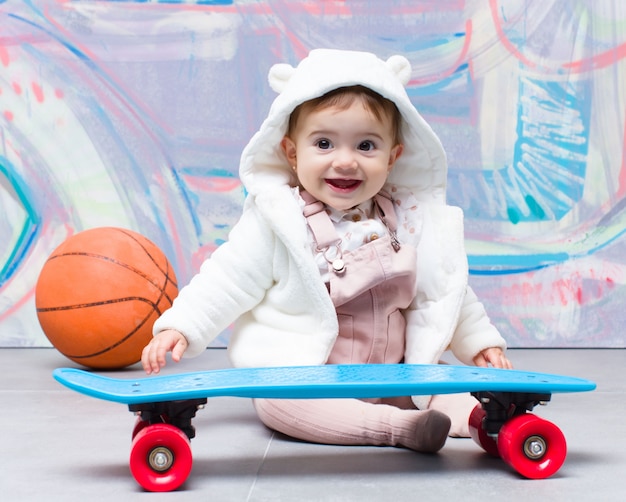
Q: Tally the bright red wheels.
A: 4